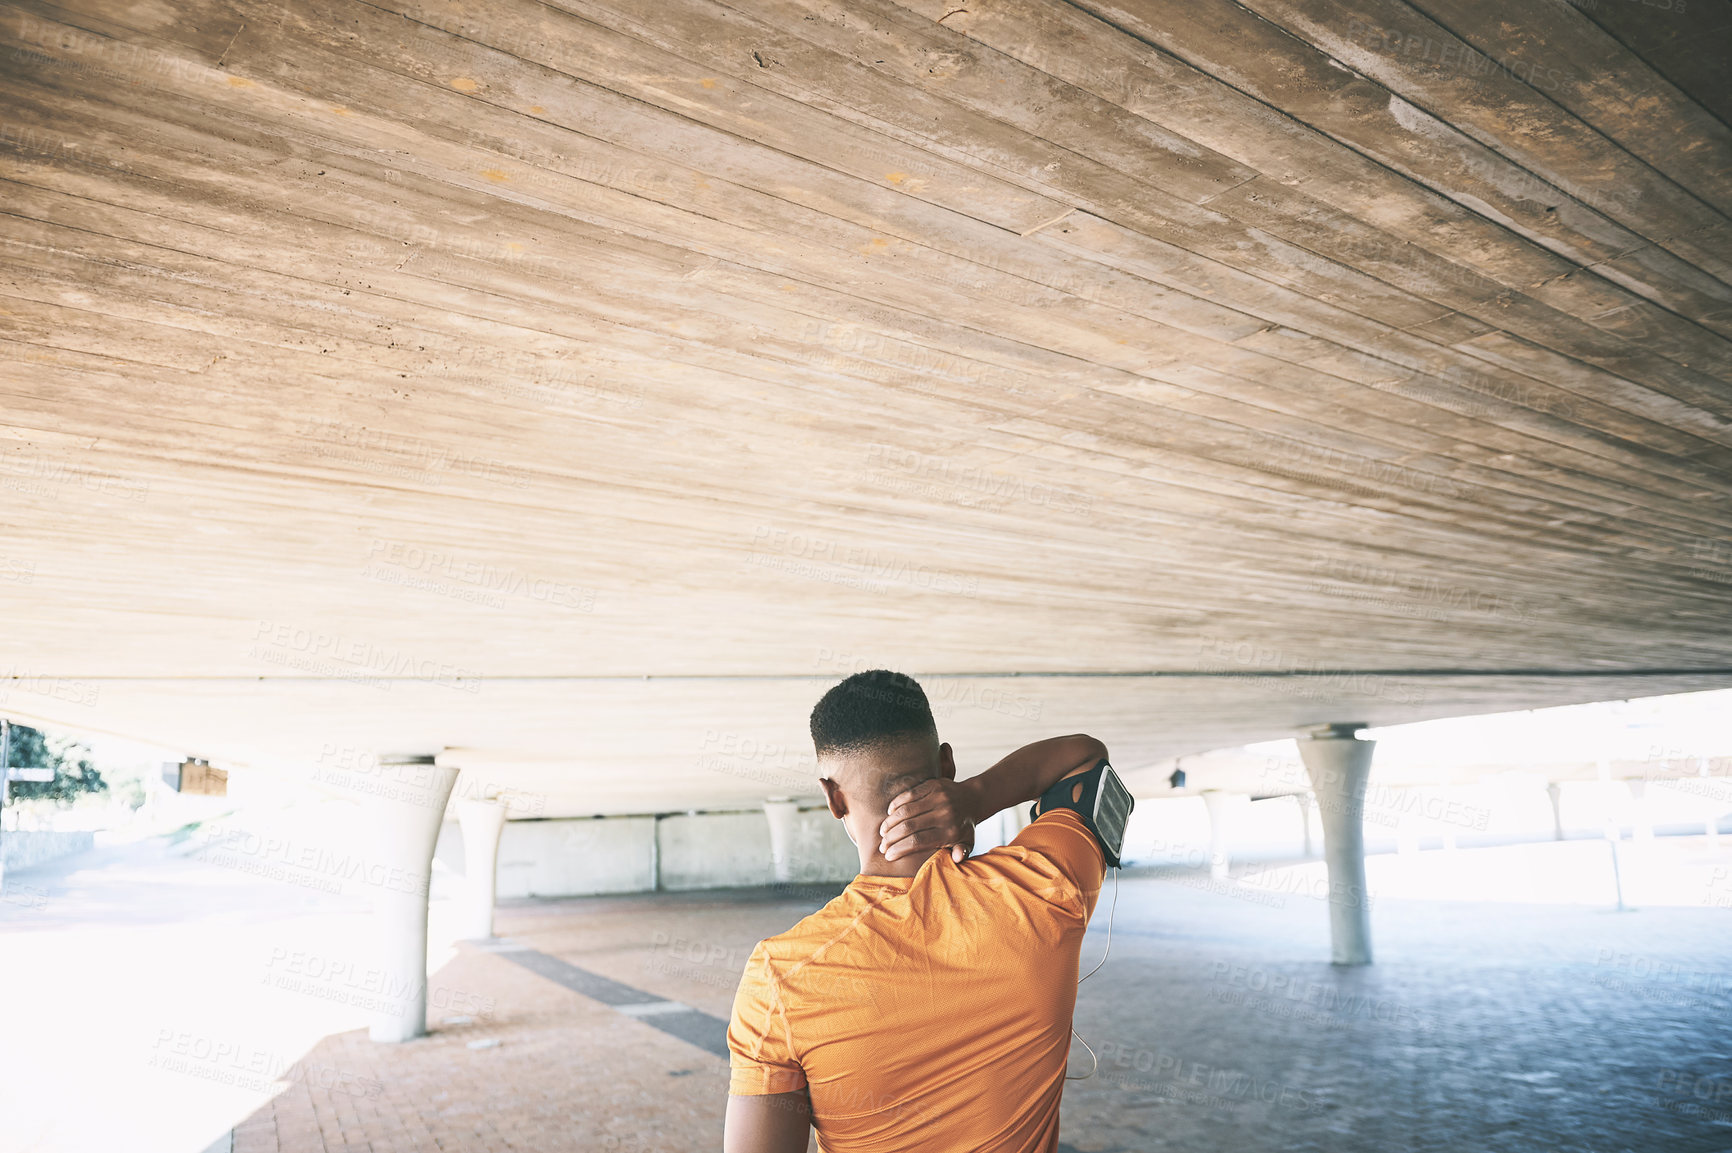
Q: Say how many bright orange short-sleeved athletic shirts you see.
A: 1